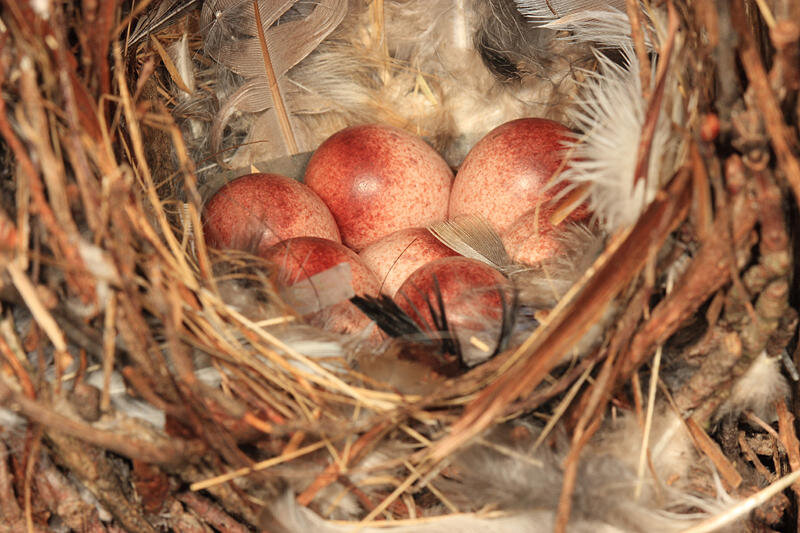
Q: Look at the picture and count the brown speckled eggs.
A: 7